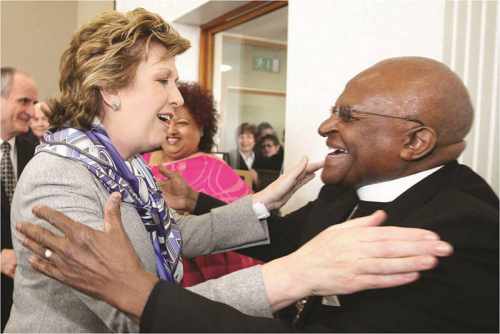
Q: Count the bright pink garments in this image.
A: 1